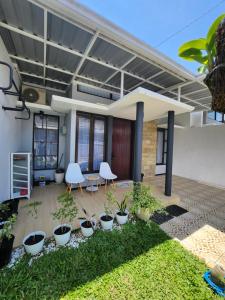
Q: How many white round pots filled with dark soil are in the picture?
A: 5